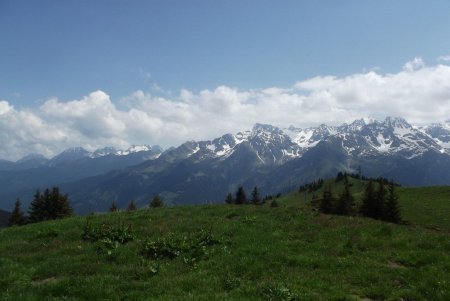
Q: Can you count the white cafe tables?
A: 0